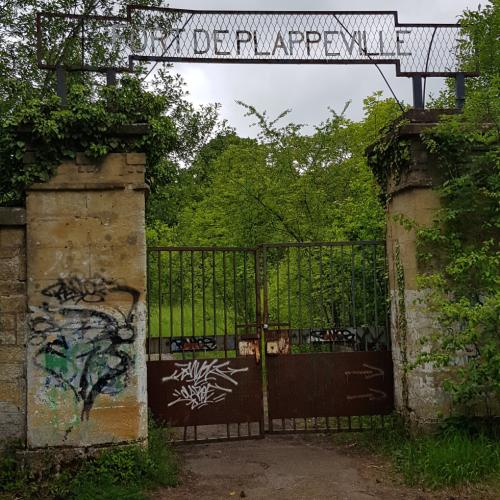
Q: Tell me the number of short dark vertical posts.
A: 4